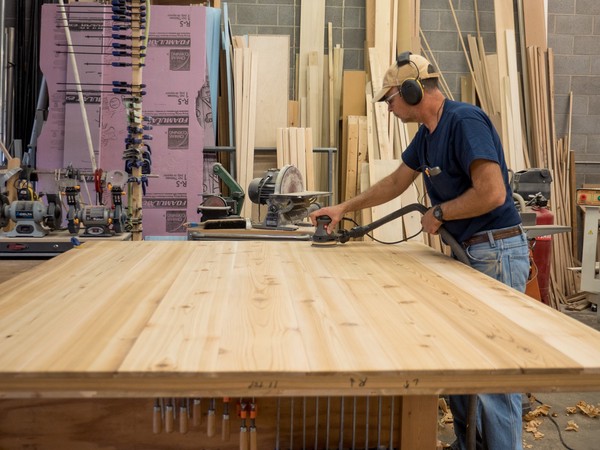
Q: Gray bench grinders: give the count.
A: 2